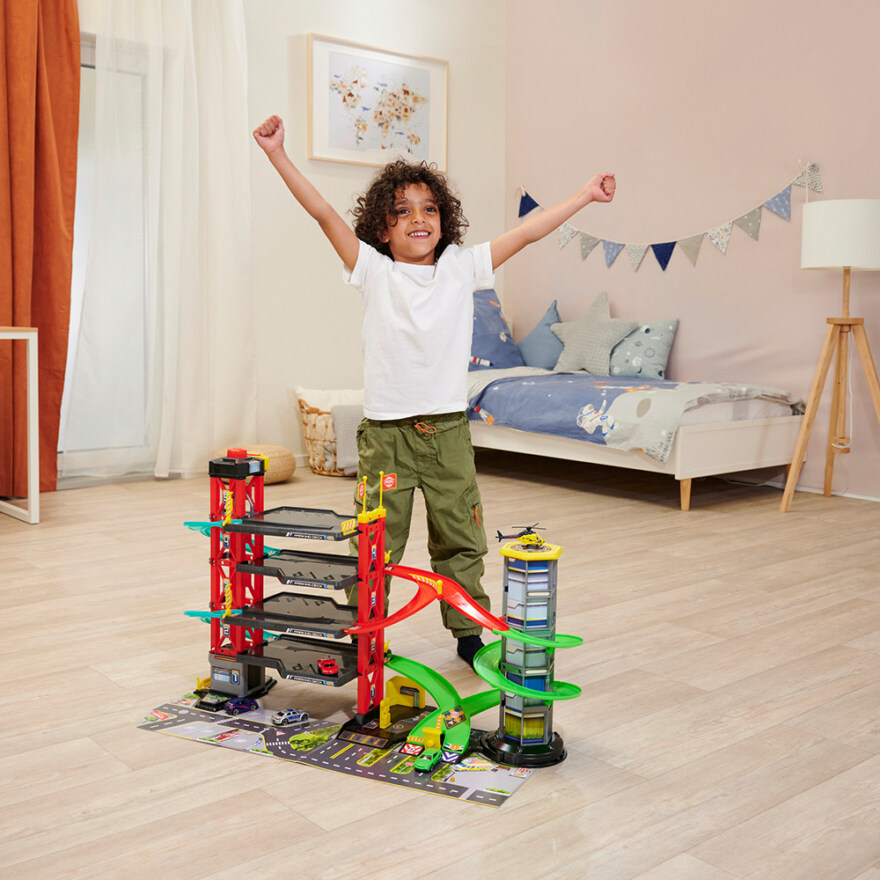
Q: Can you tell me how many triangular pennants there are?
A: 11